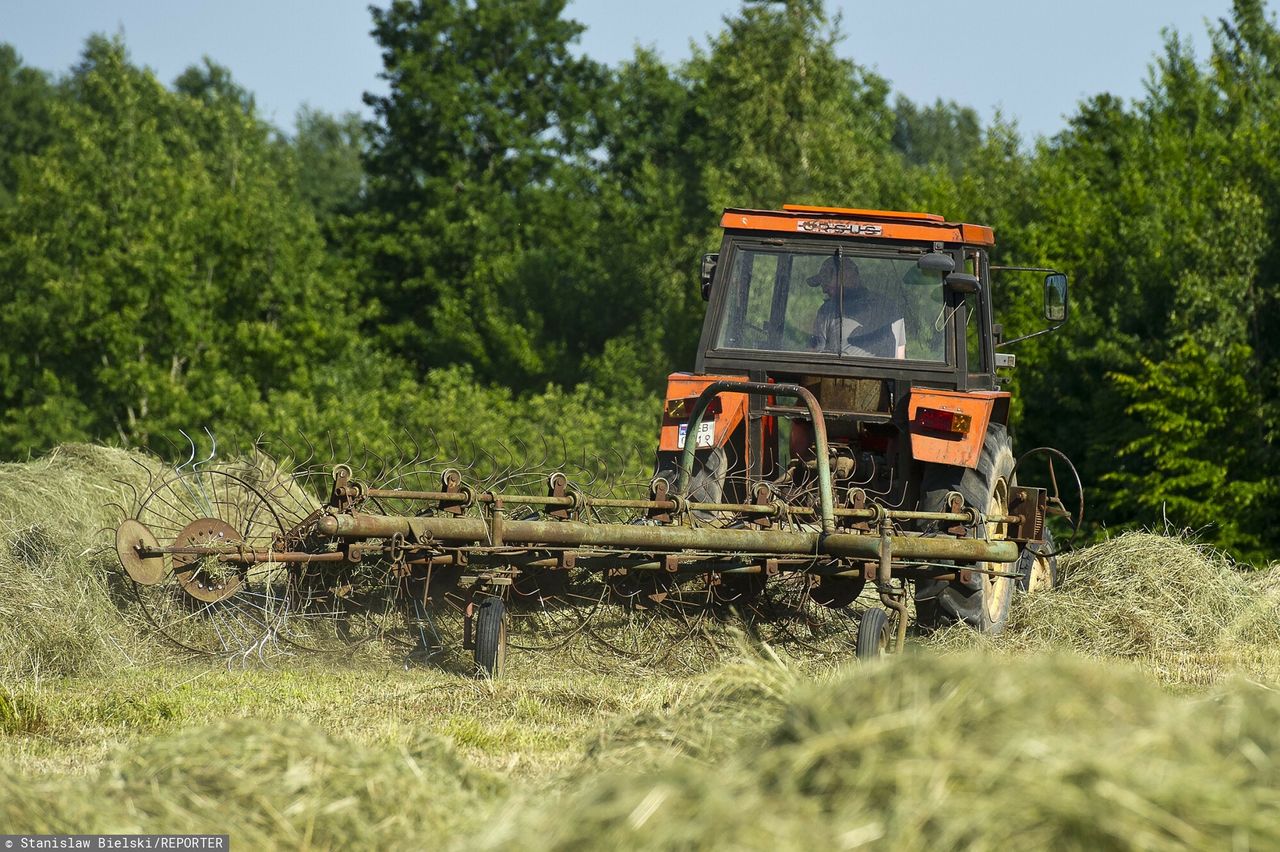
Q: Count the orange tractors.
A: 1